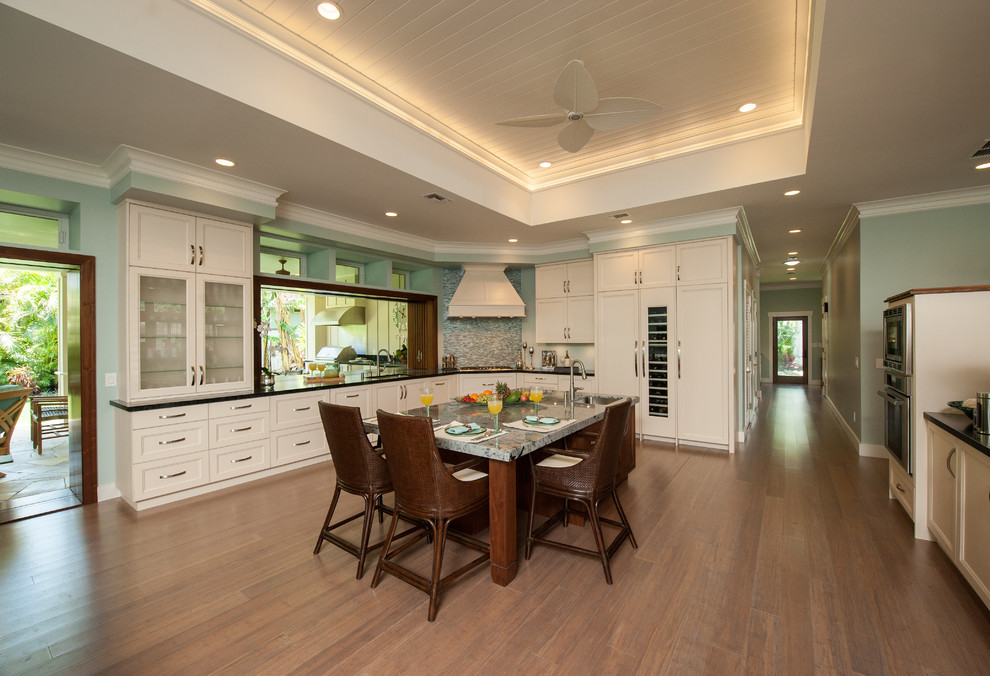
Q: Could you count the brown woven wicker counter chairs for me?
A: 3